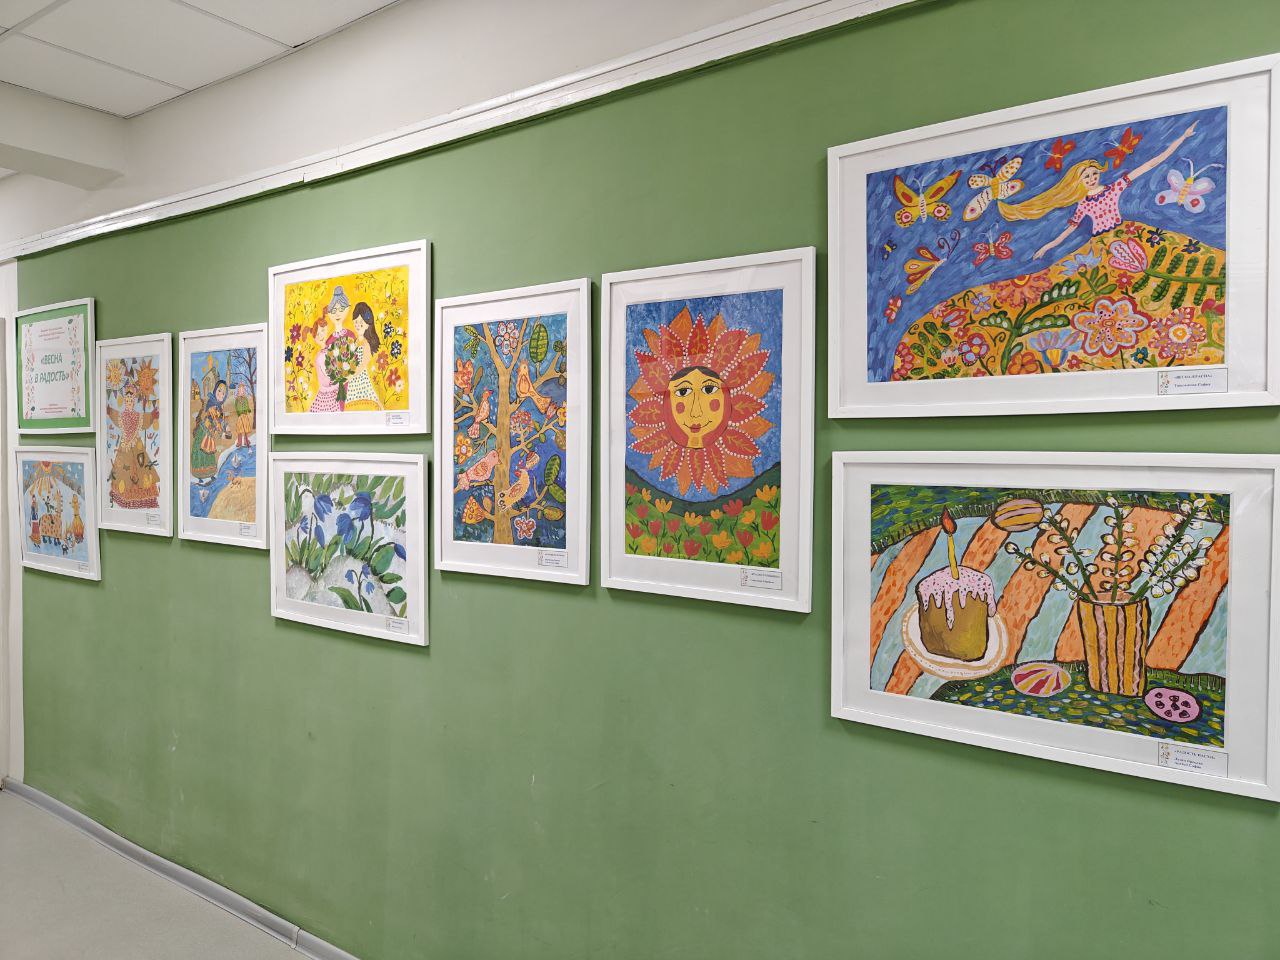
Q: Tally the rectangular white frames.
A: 10